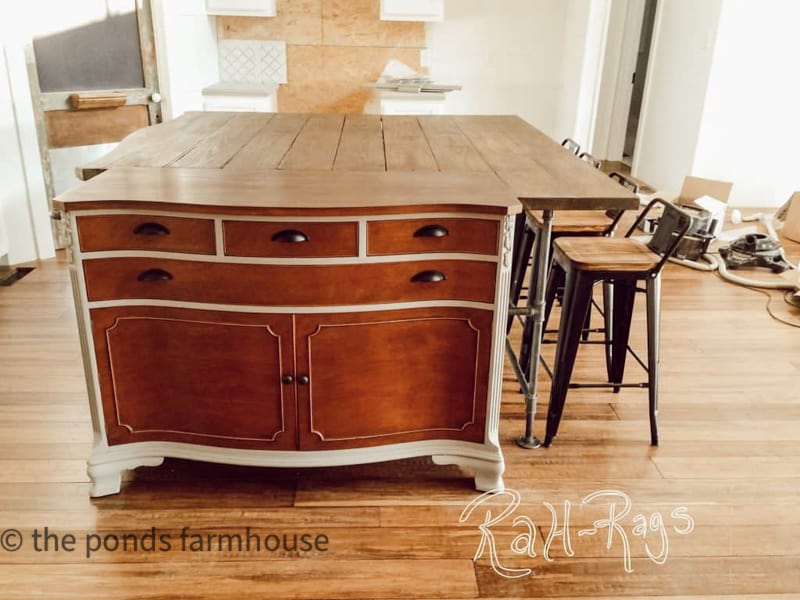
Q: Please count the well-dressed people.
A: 0